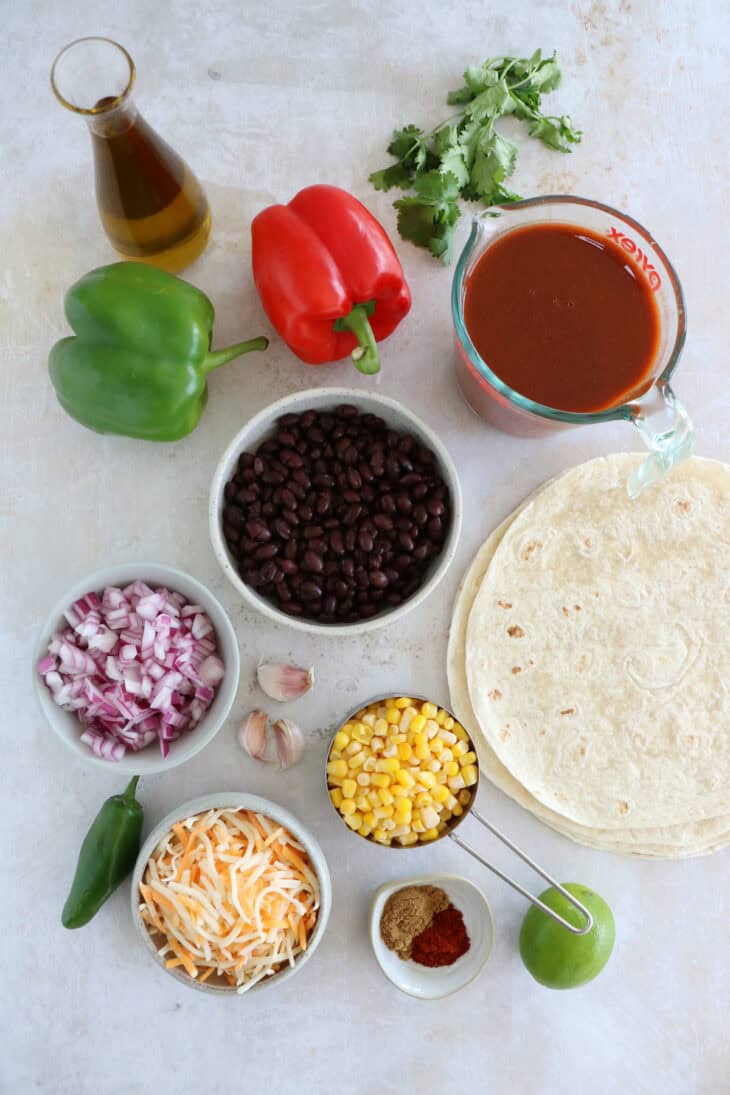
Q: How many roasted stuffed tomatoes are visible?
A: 0